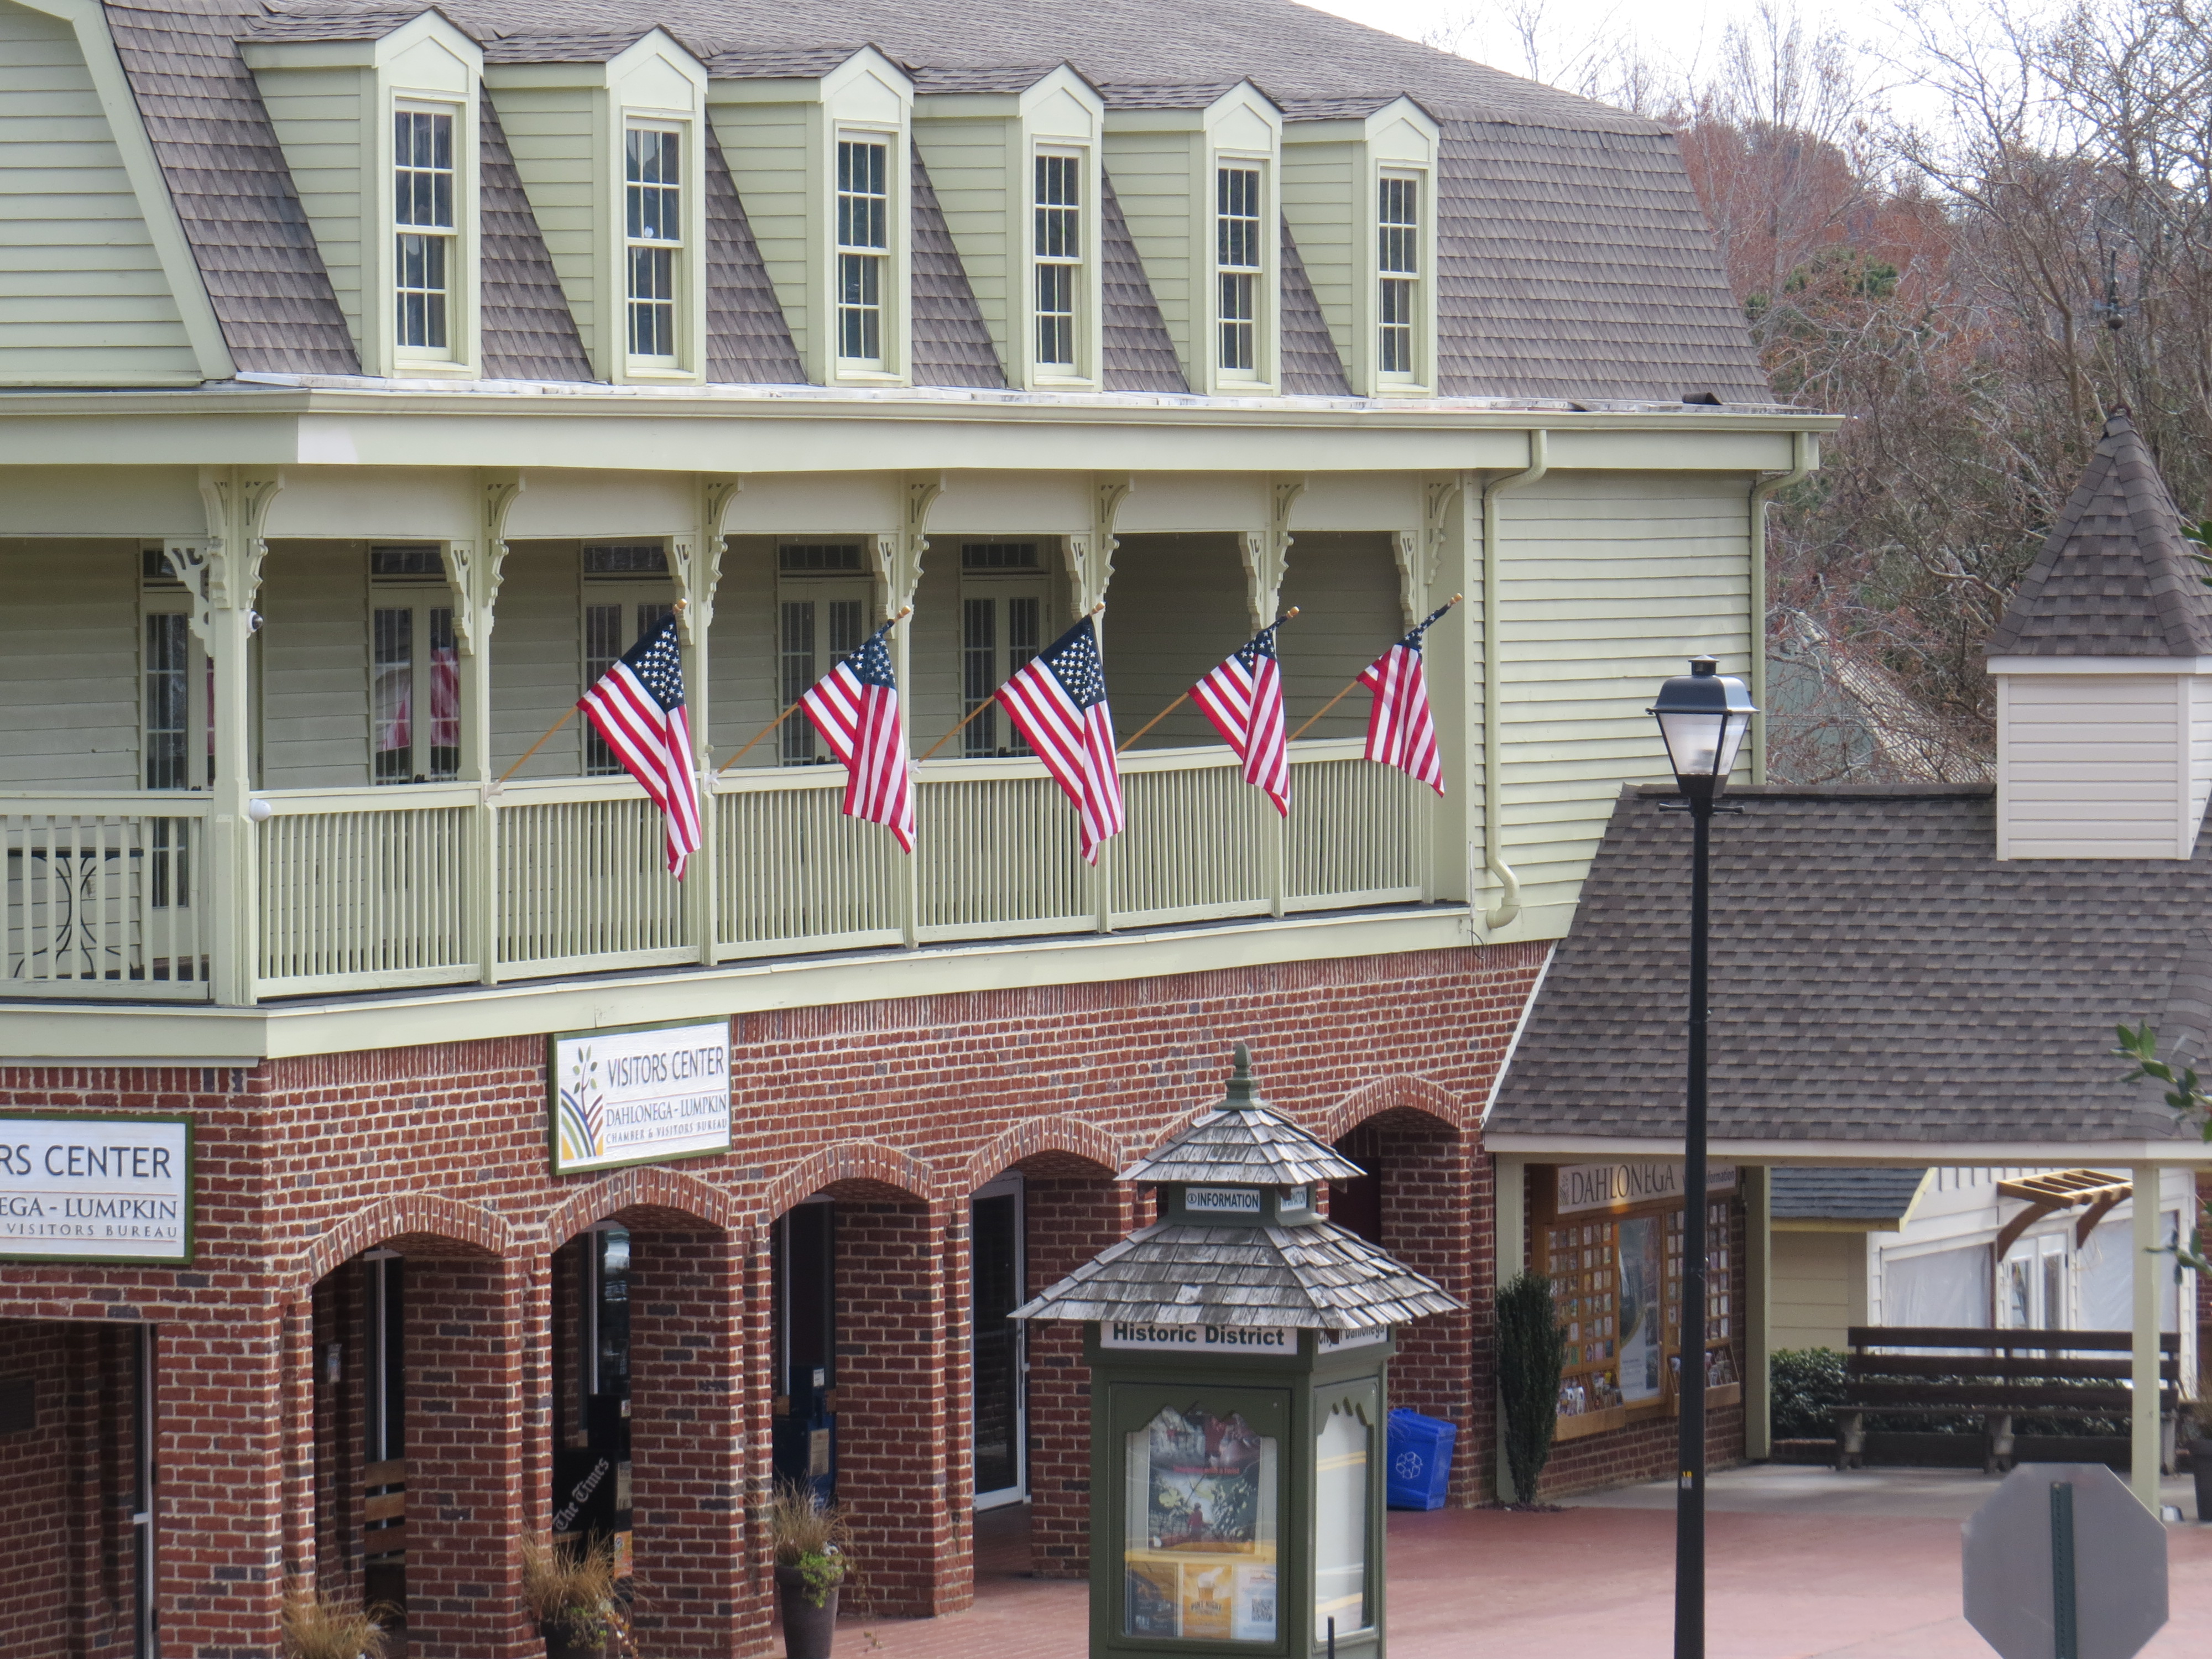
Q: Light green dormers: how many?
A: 6